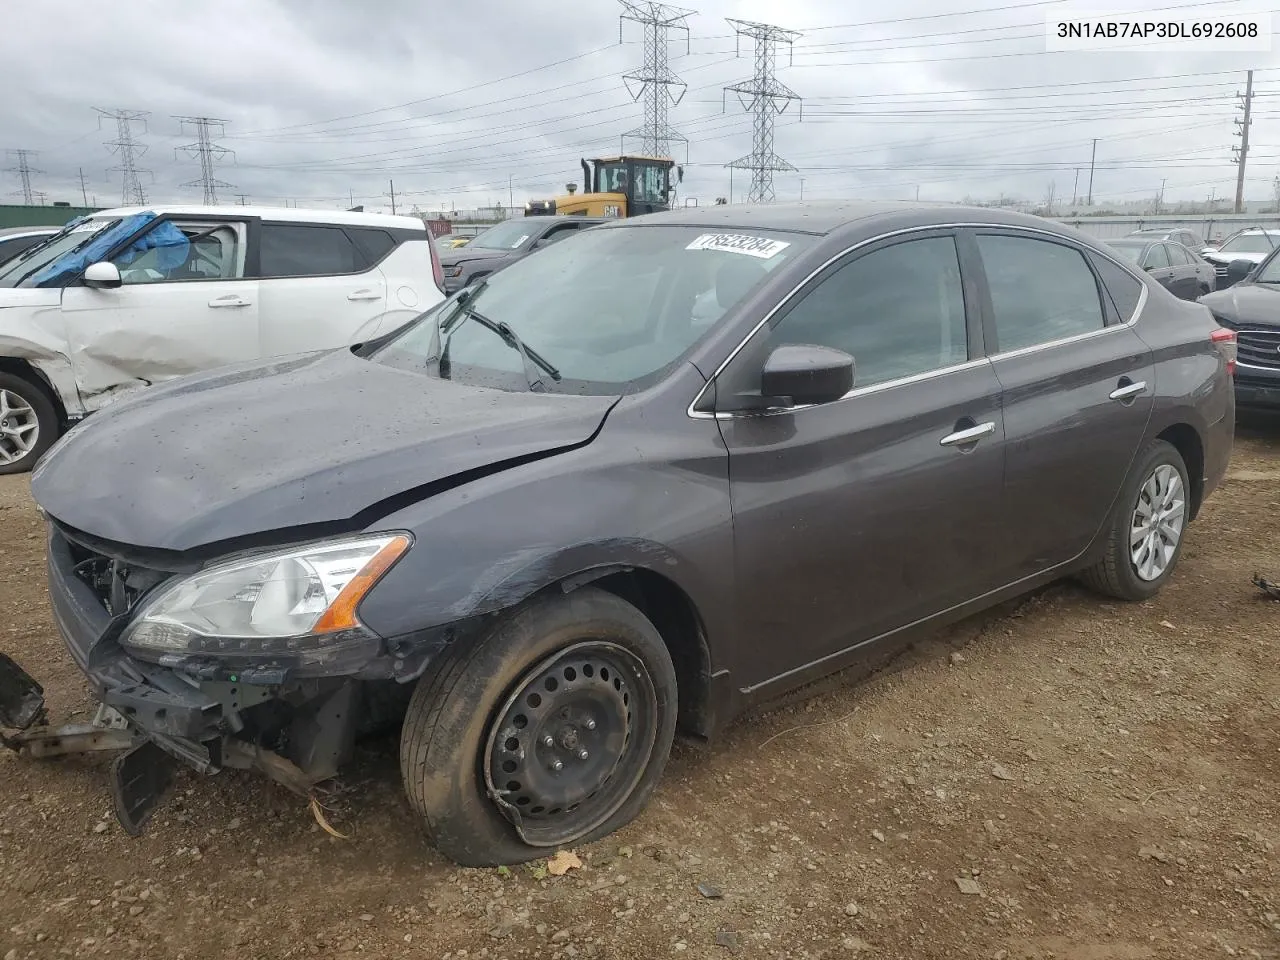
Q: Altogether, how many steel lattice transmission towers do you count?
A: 5